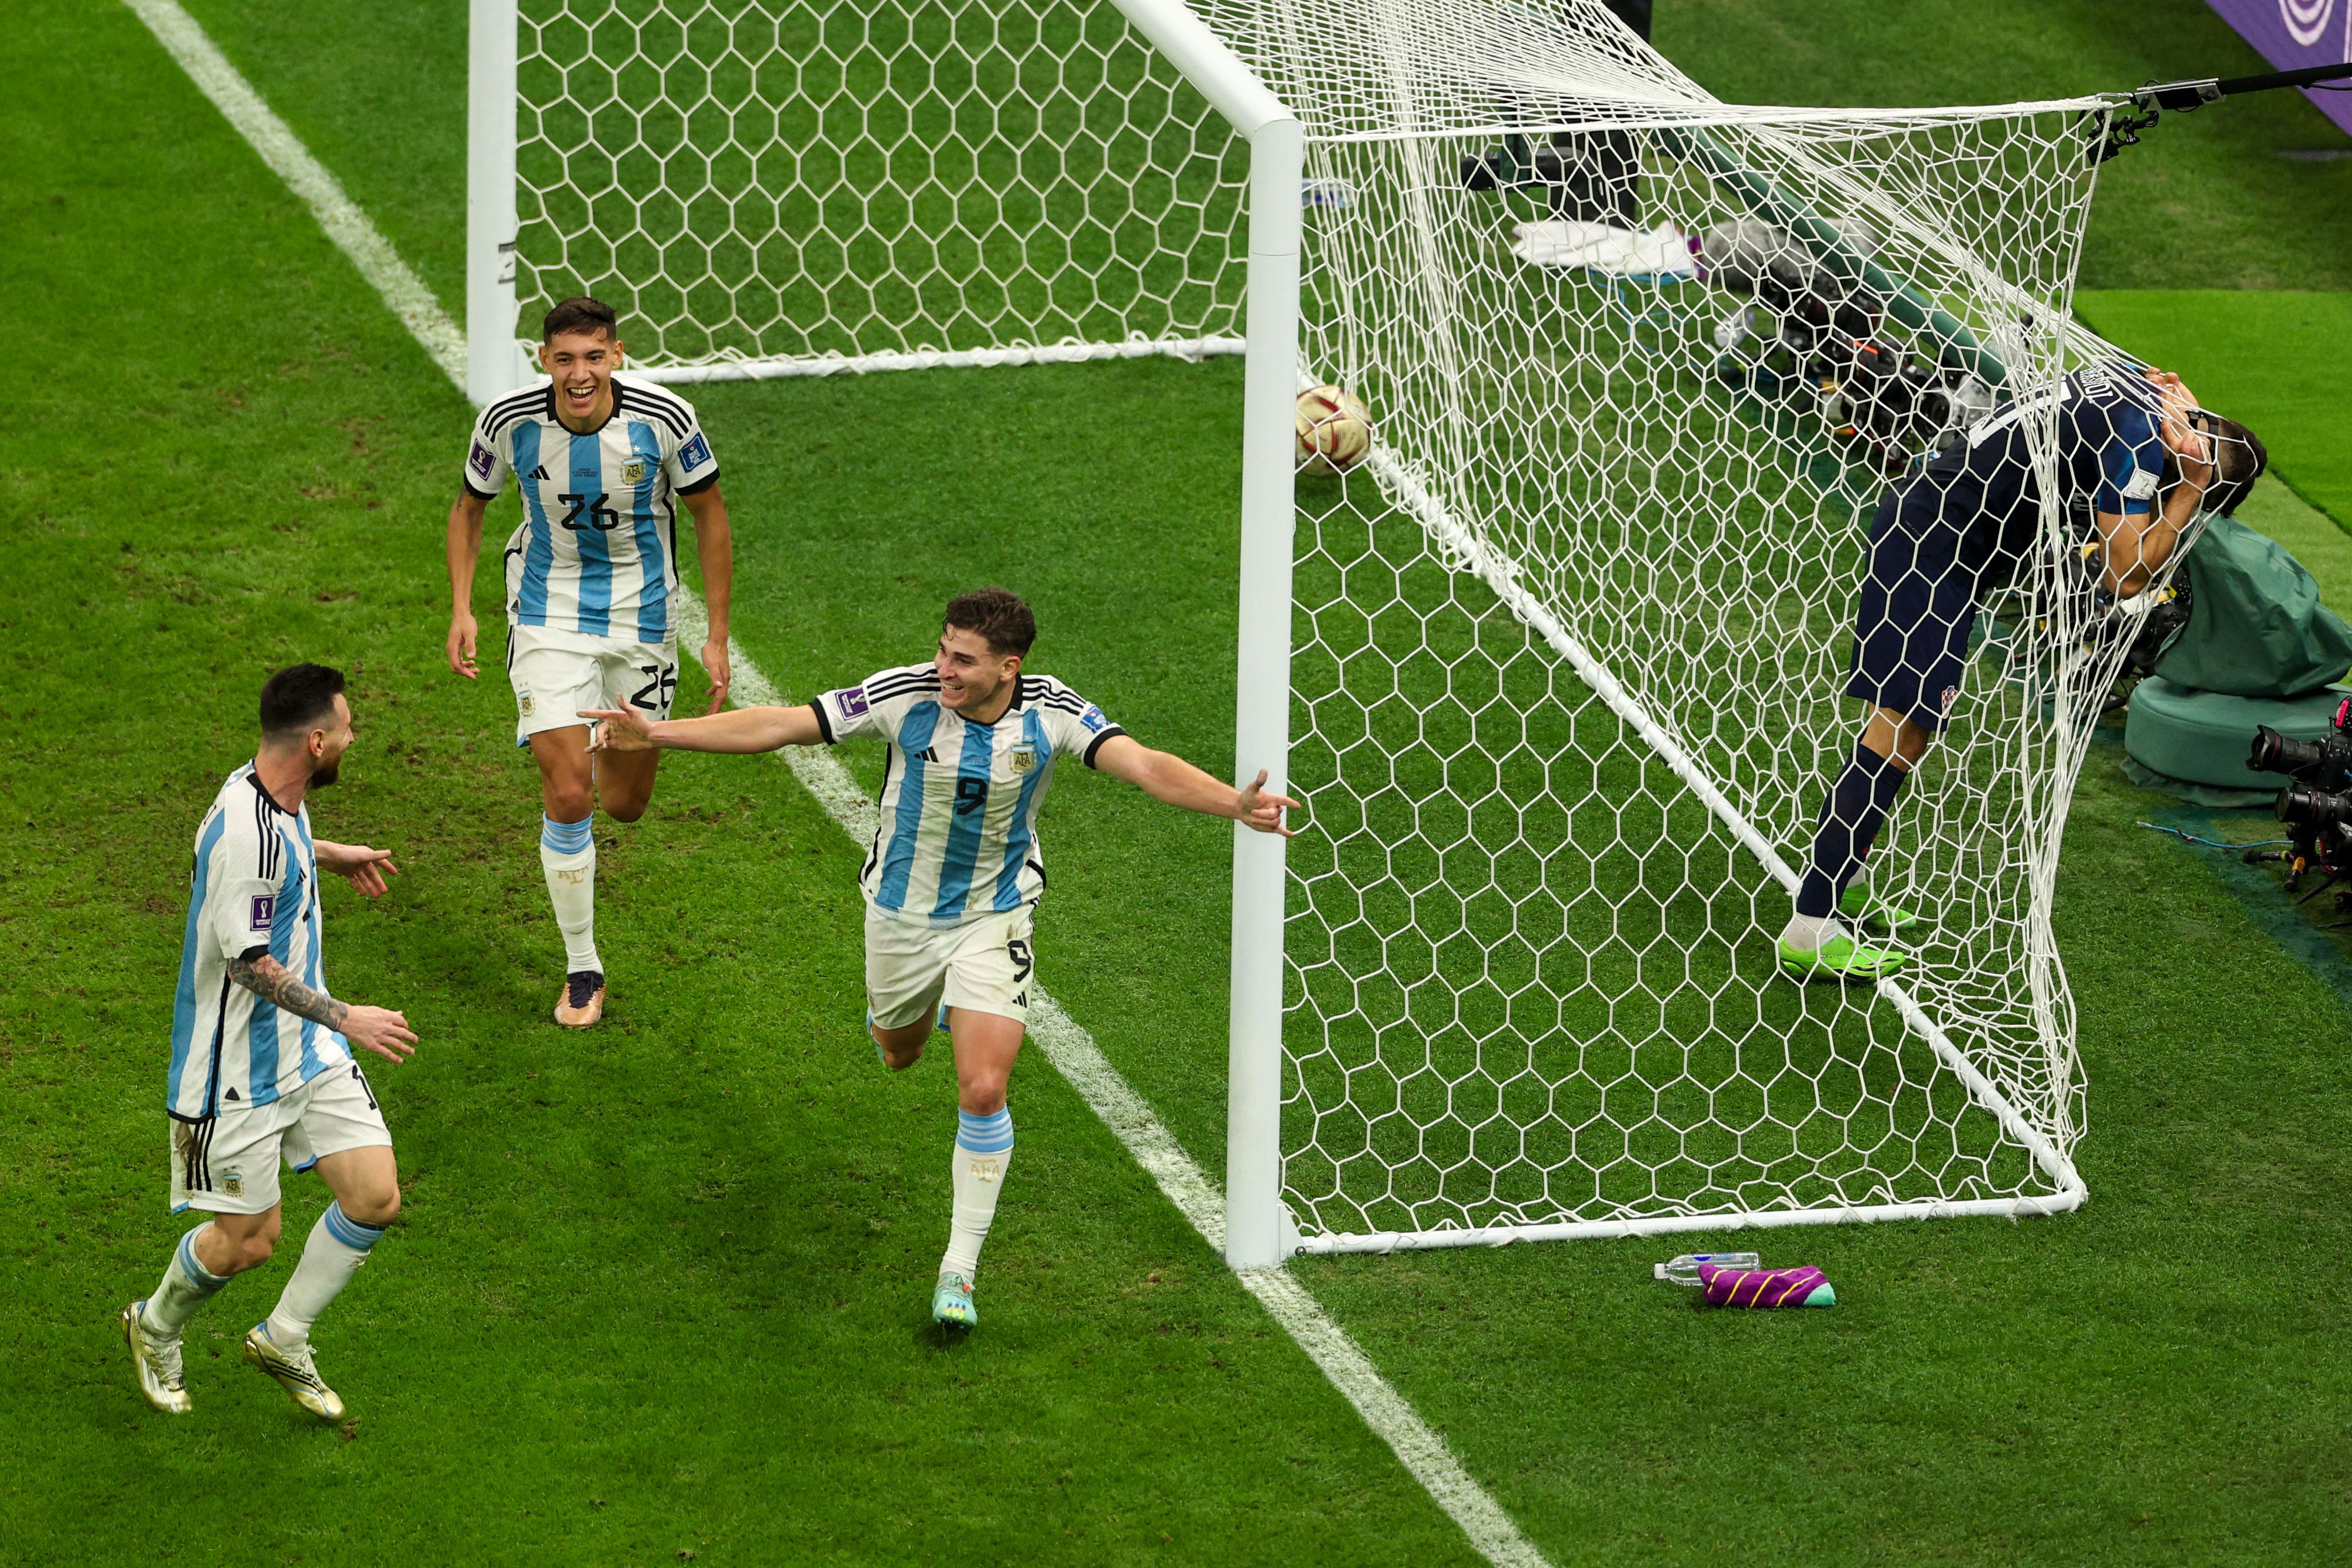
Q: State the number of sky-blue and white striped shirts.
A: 3